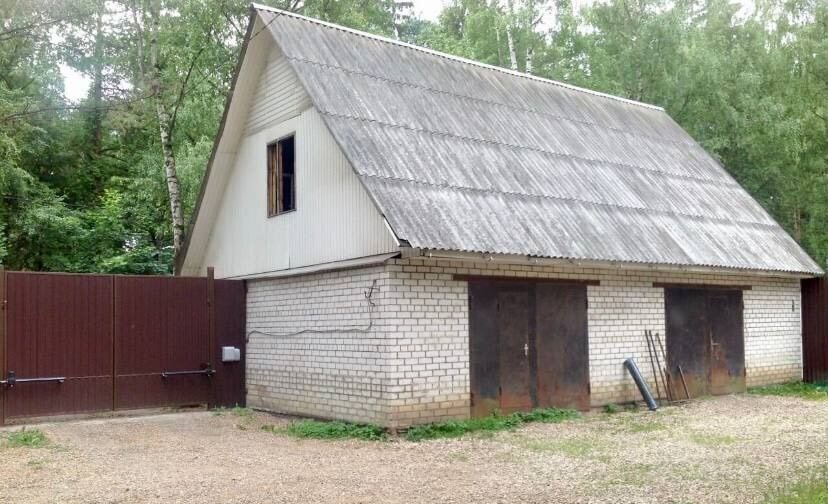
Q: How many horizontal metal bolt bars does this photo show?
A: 2